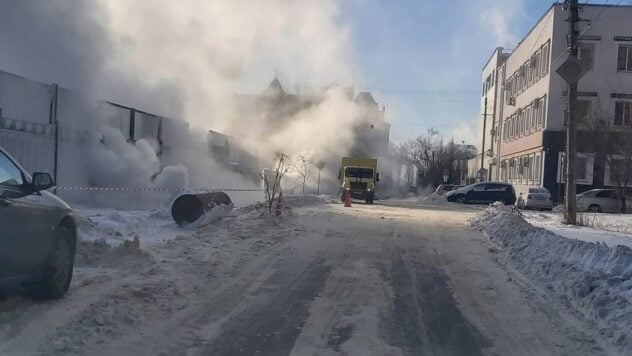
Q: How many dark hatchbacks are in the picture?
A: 1